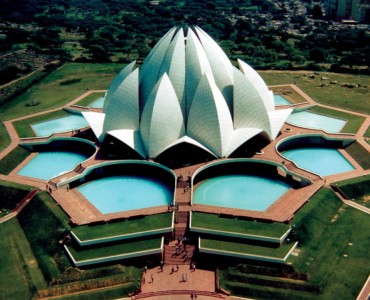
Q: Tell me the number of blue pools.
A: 8